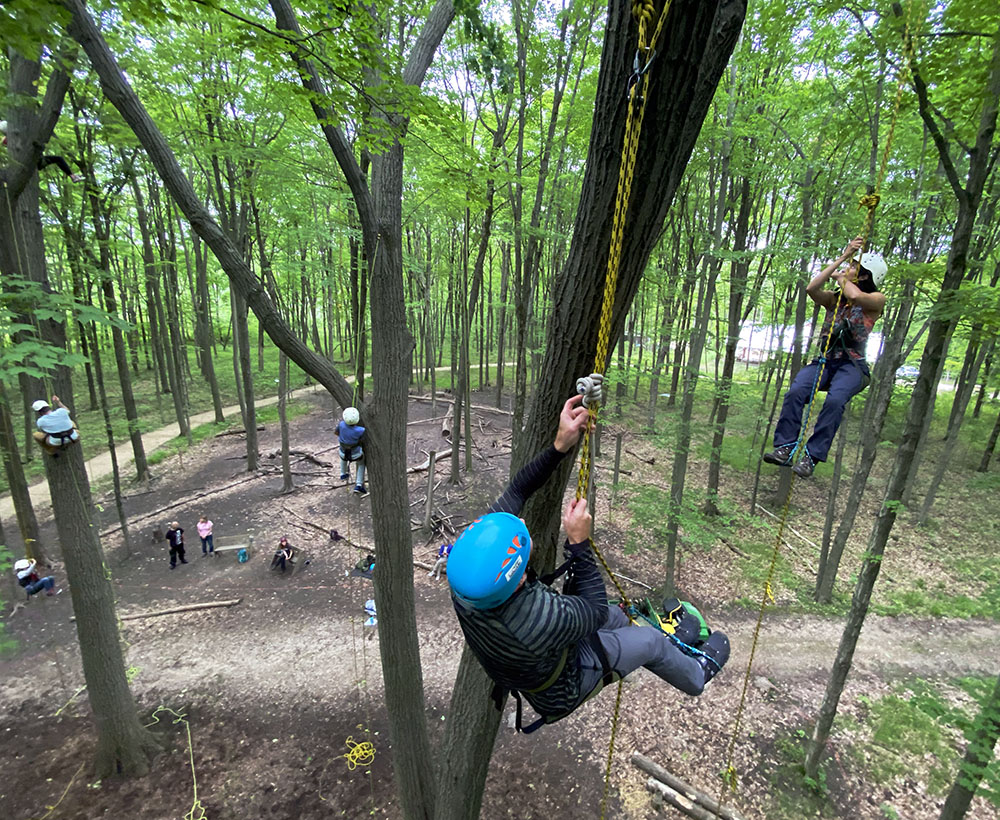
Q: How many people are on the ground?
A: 4